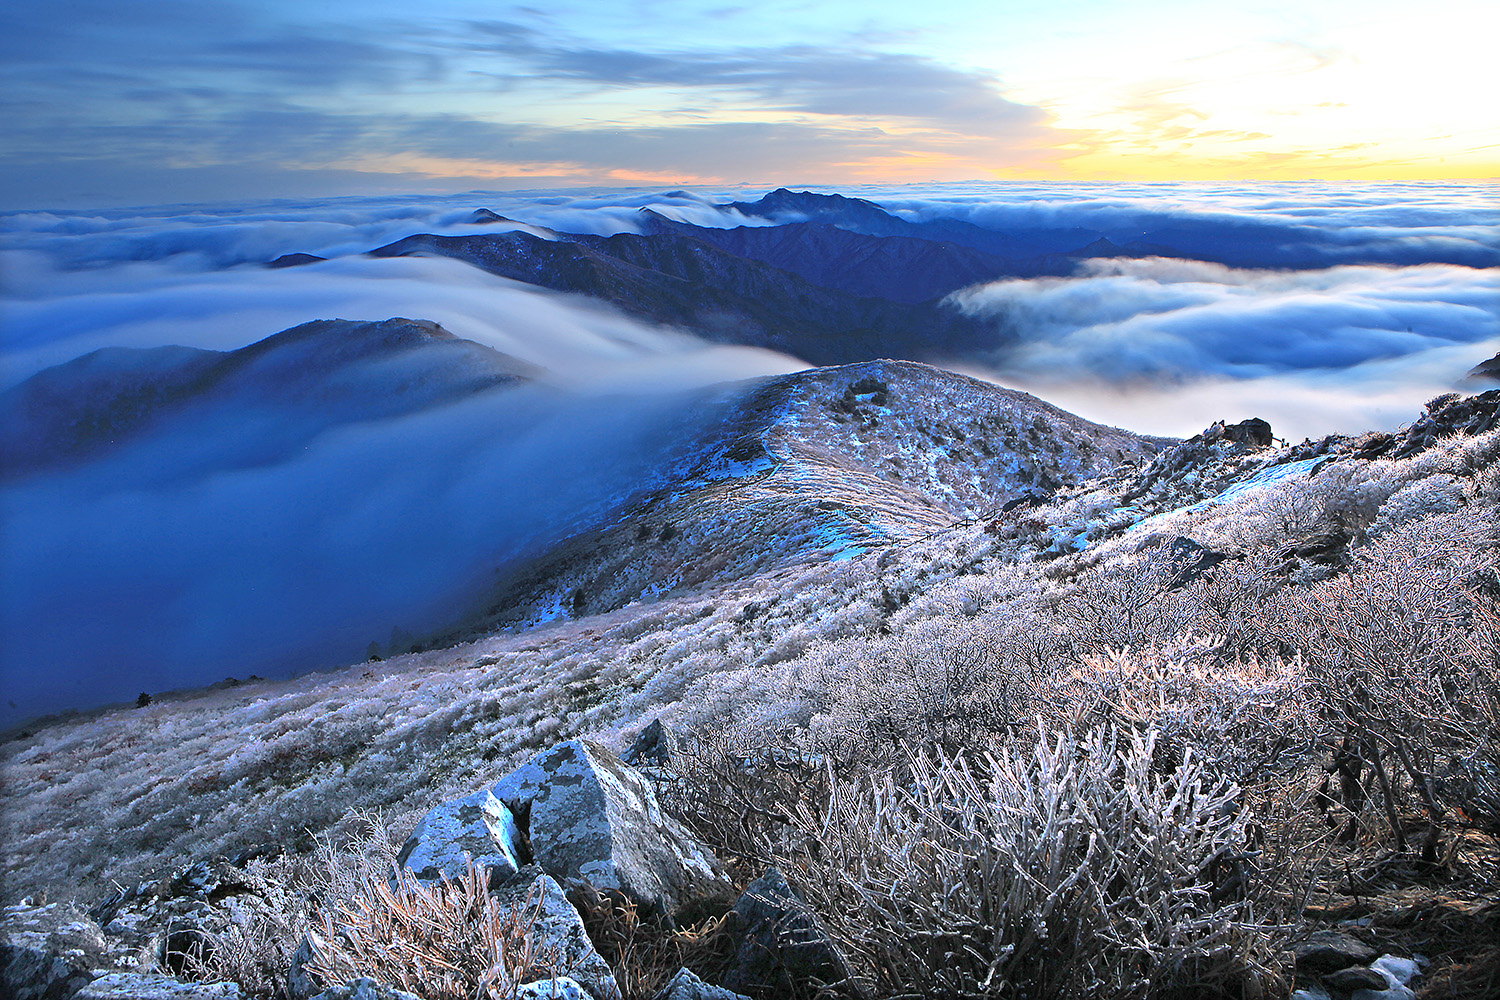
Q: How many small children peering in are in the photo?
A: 0